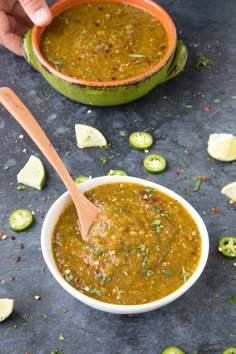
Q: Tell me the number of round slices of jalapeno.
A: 8